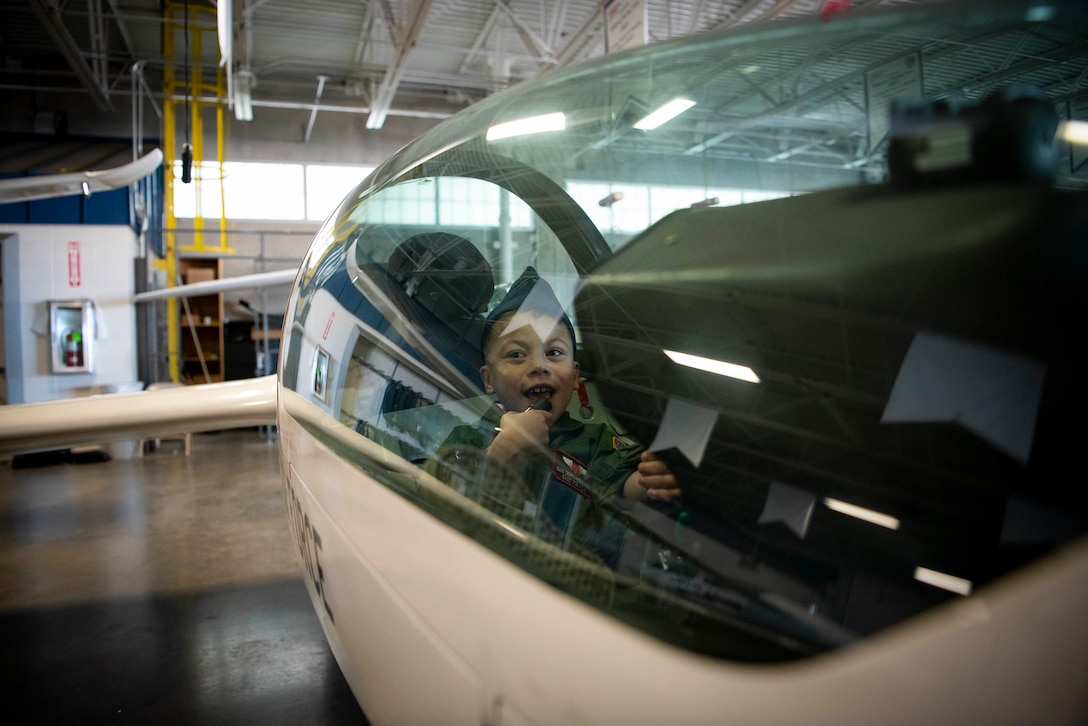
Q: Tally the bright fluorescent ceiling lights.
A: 6